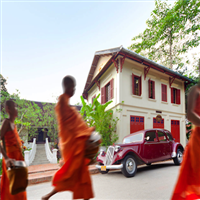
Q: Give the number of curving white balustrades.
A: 2